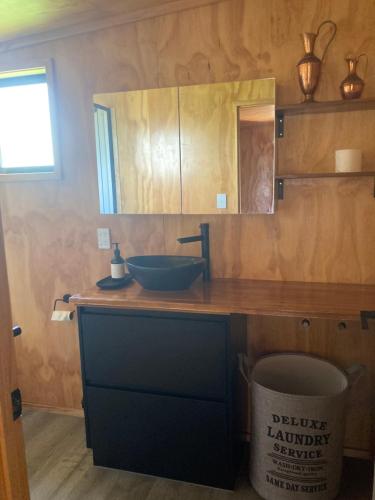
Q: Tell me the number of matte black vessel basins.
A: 1